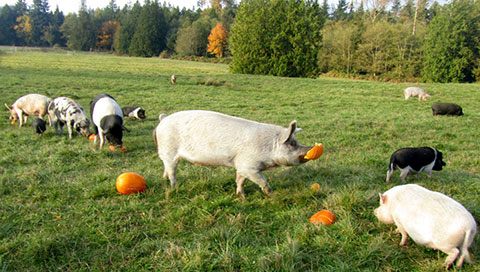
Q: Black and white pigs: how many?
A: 4